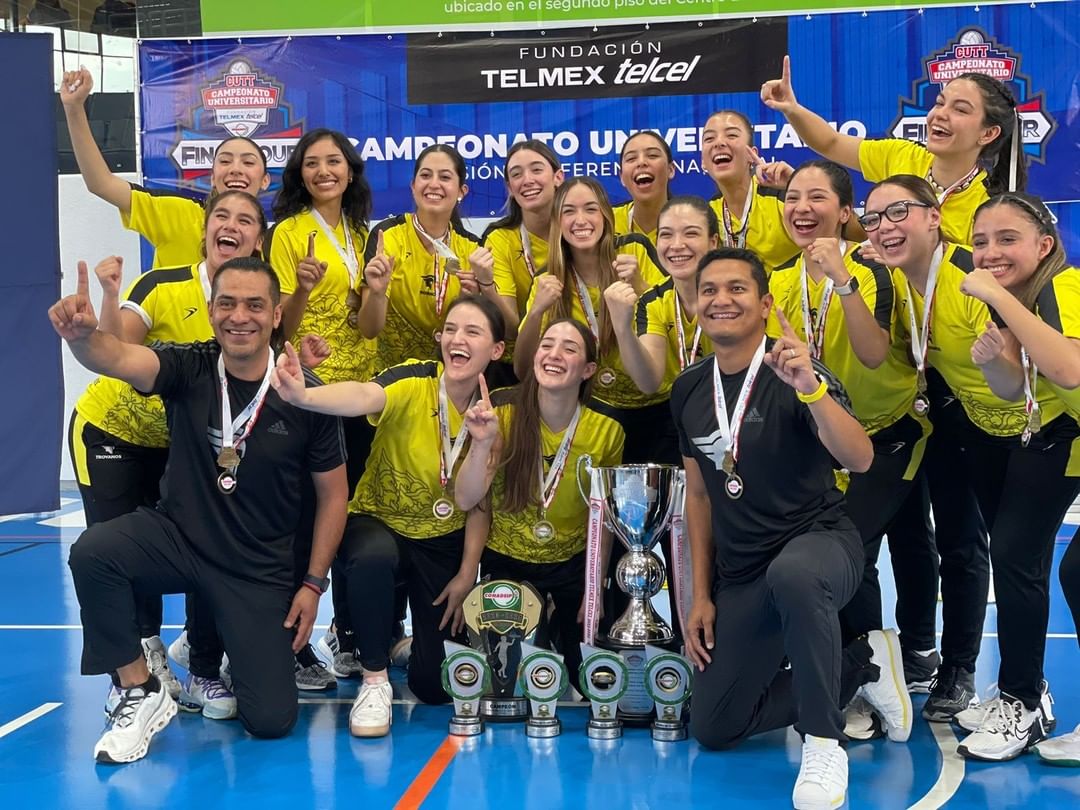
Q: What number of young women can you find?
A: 15